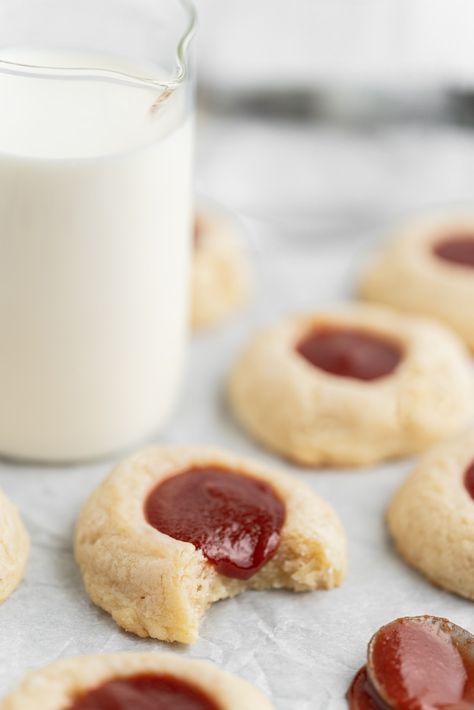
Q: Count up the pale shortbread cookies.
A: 7